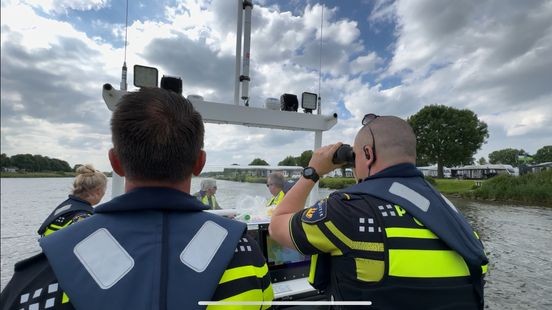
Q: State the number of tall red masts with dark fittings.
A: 0